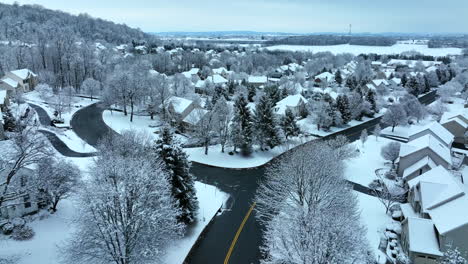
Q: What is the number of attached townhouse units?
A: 0